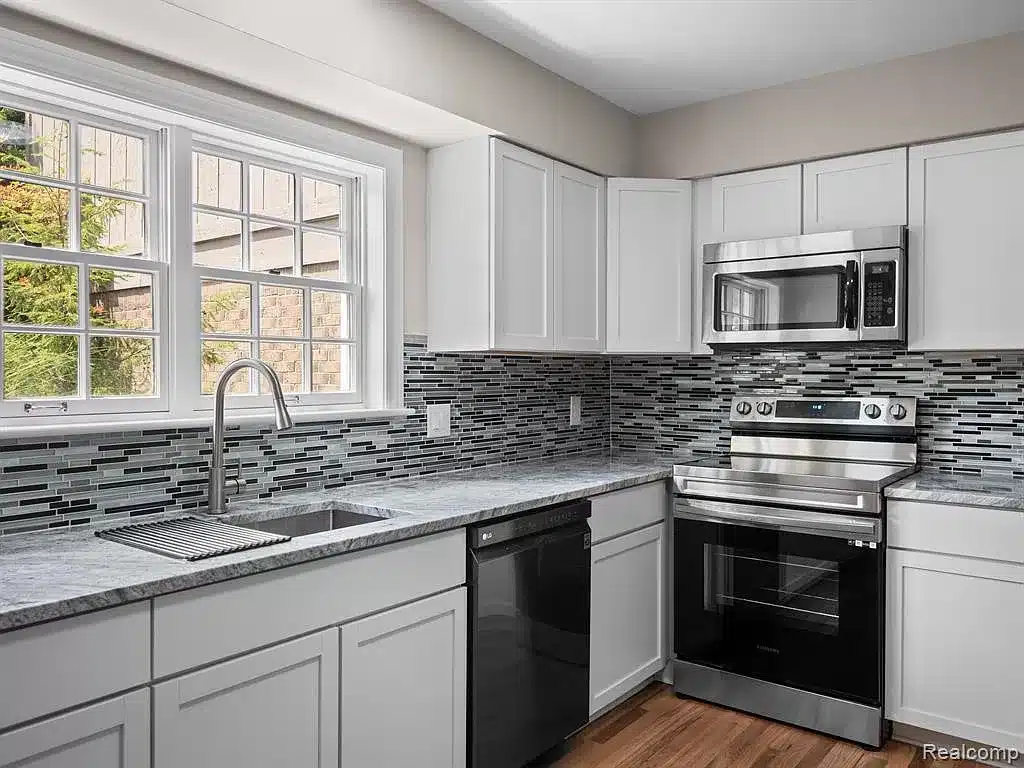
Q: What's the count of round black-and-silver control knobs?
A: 4